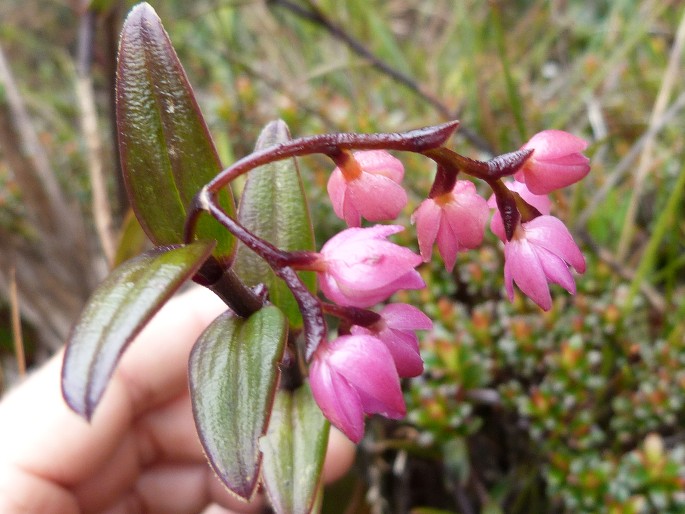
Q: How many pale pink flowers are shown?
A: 8